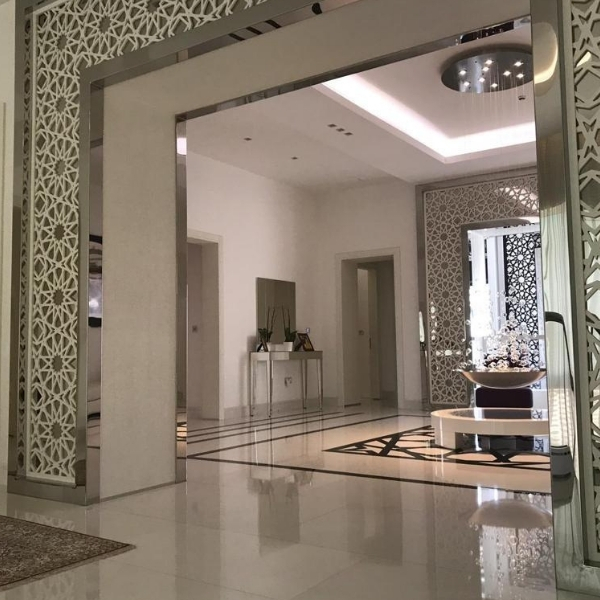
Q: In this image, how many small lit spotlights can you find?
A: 9